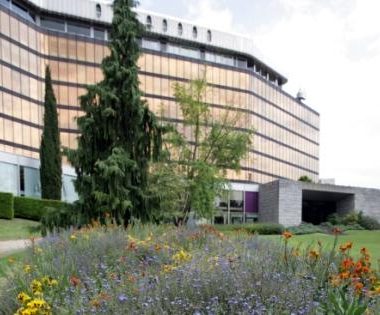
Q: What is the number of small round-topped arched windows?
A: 6